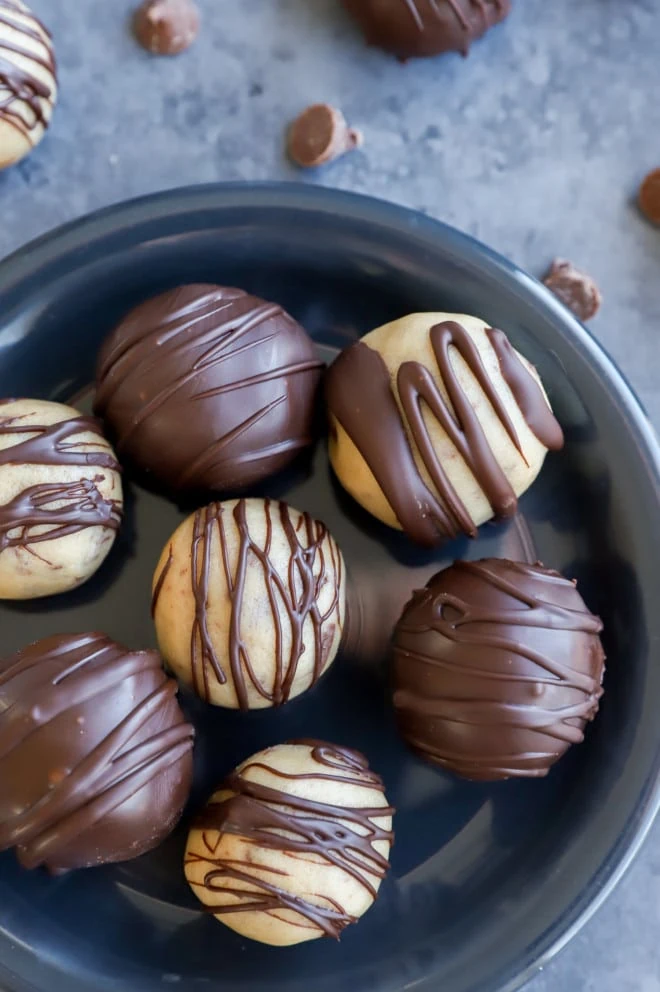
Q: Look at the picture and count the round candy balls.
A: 9